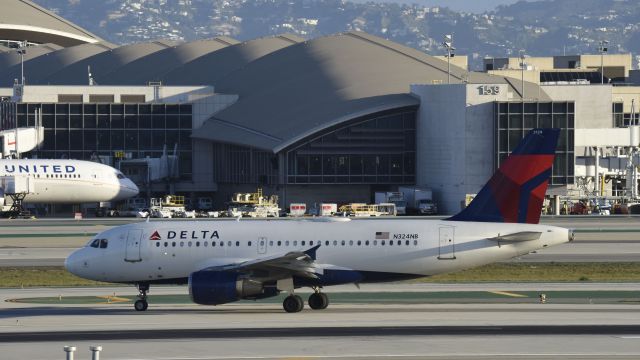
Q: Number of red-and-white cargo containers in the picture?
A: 2